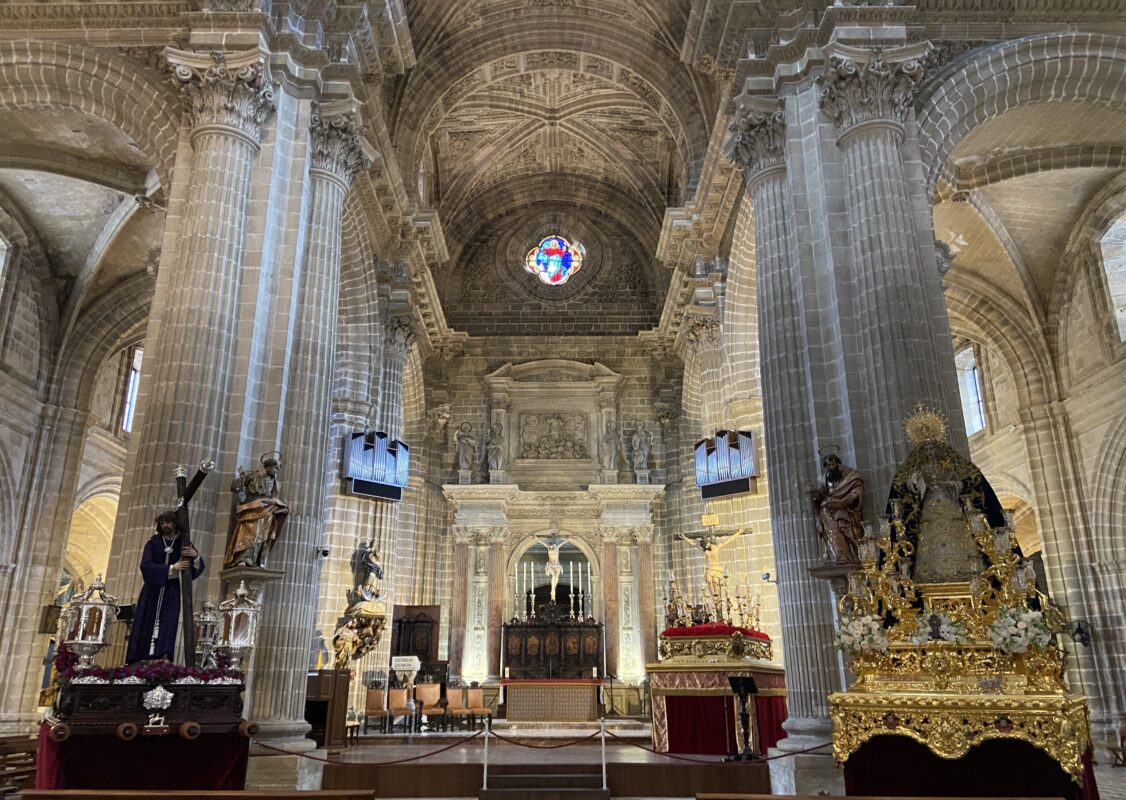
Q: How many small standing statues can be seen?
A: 4